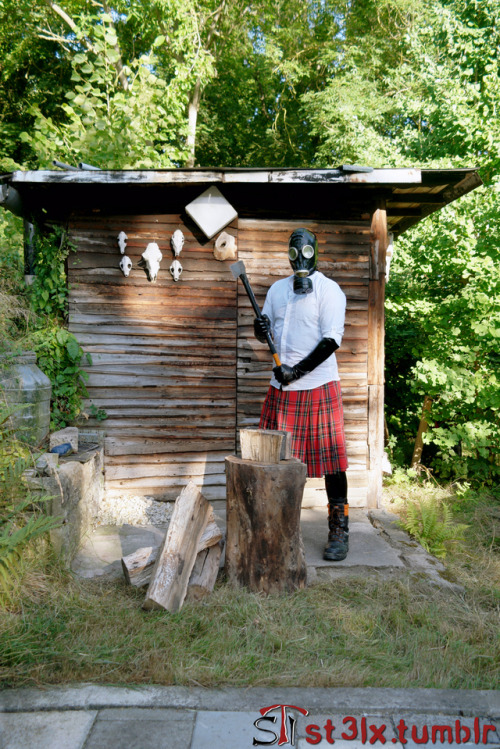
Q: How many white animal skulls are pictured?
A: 5